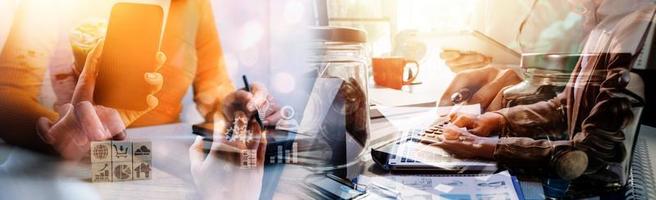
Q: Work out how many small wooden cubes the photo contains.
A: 6